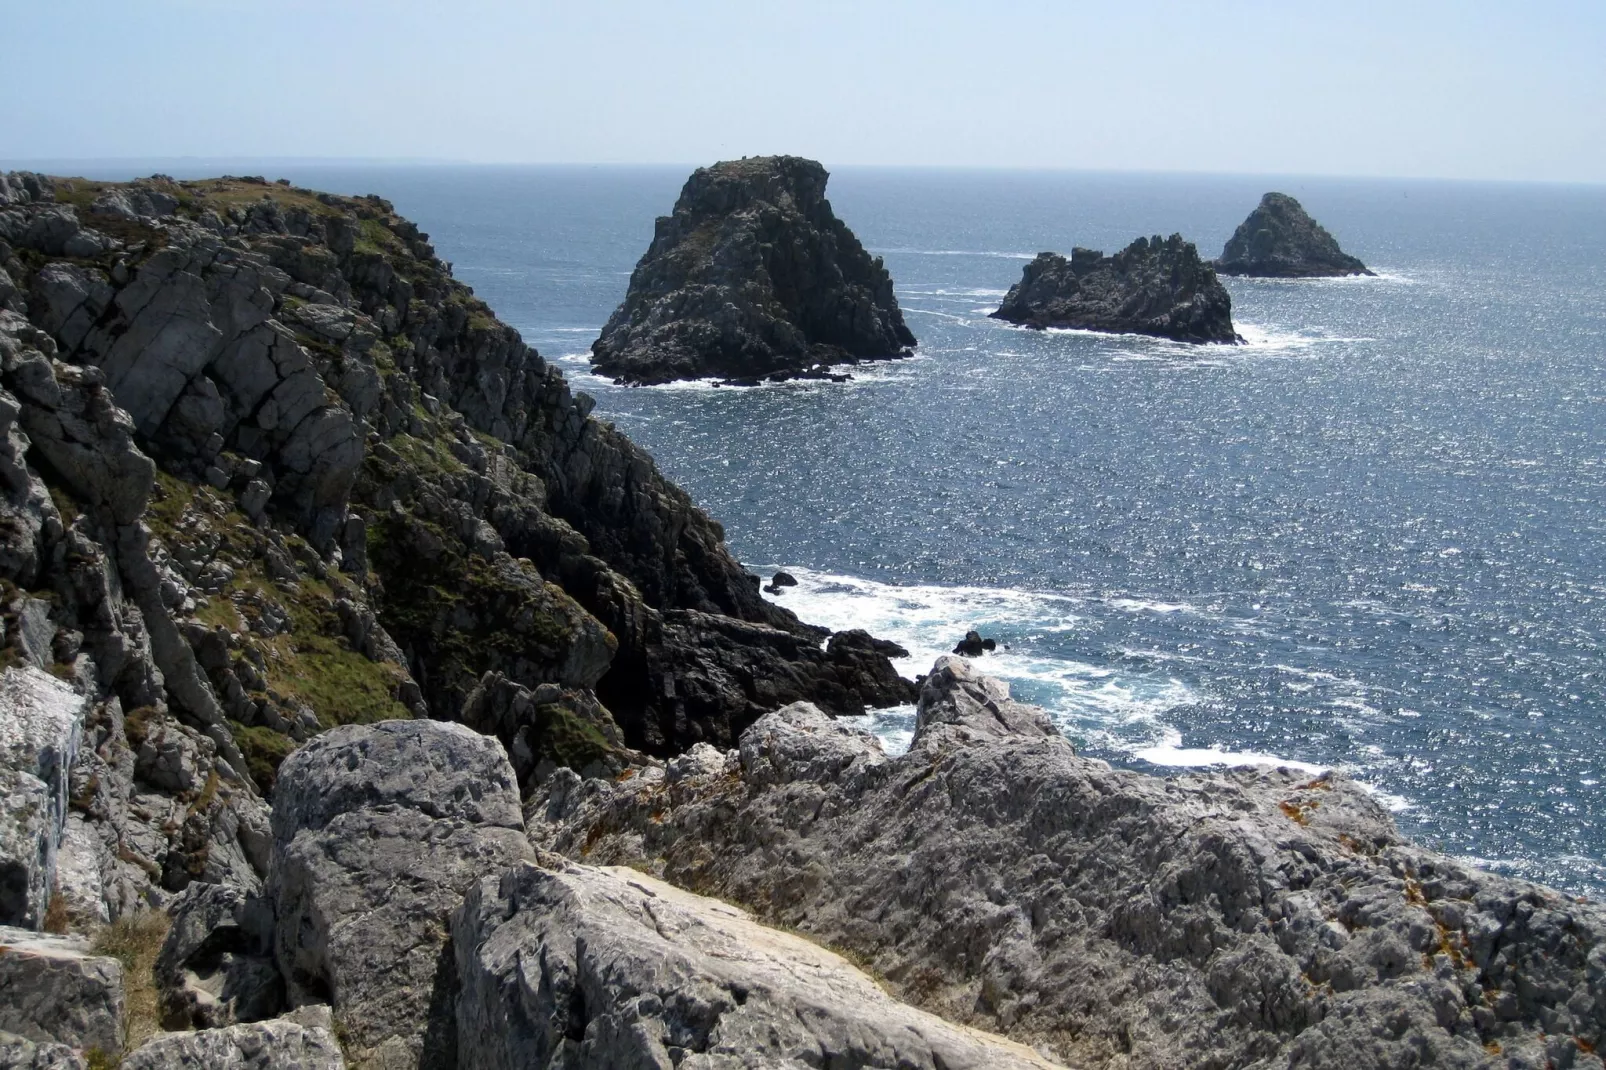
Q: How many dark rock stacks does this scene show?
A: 3